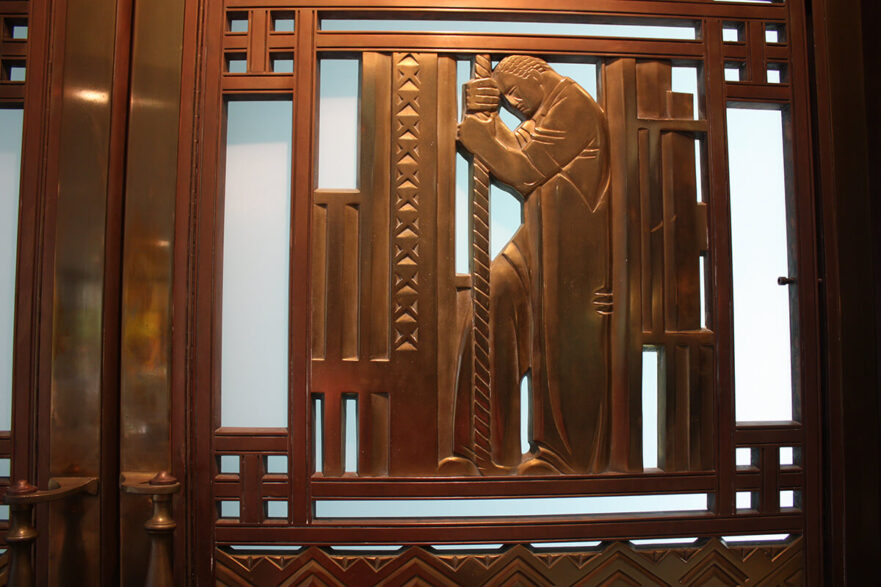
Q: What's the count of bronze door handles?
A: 2